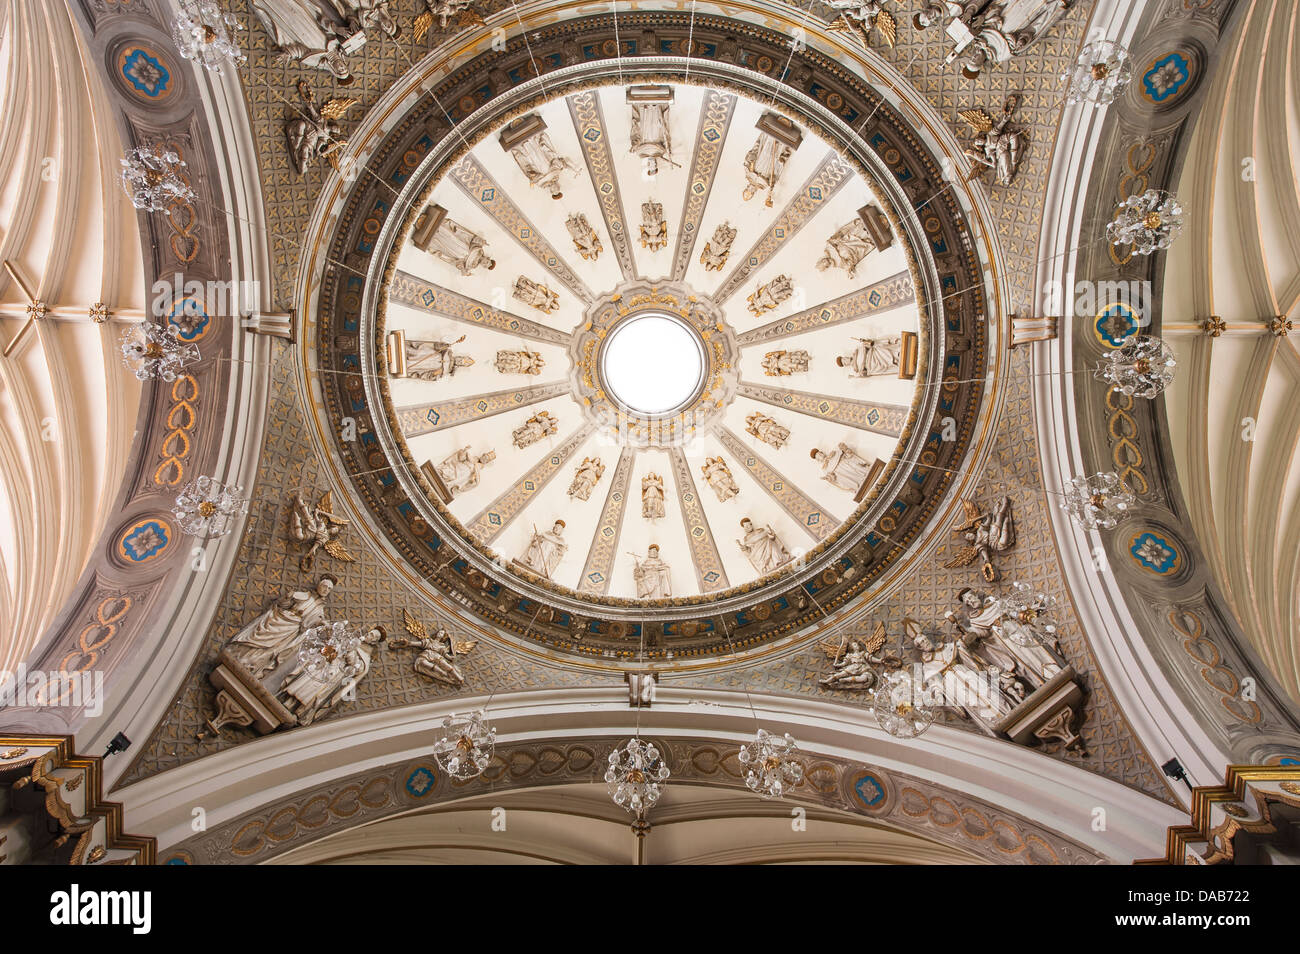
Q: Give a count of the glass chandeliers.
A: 14